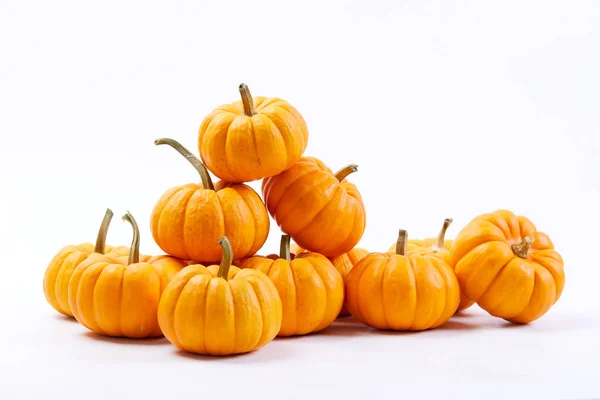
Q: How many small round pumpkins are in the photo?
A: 11